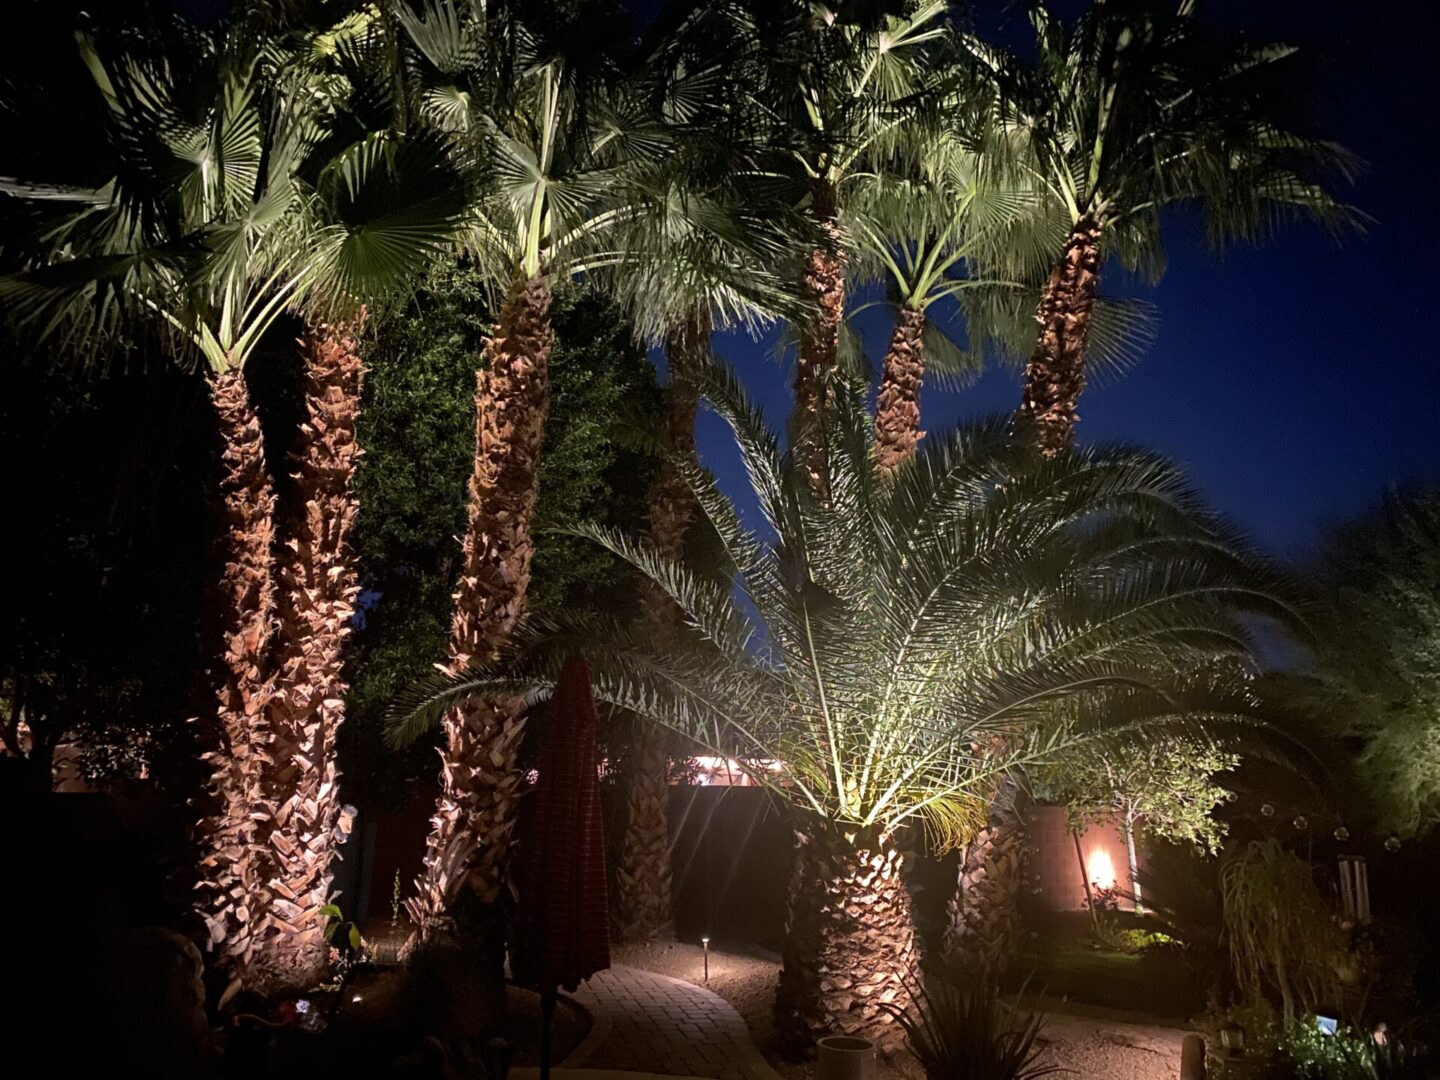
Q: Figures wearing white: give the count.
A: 0